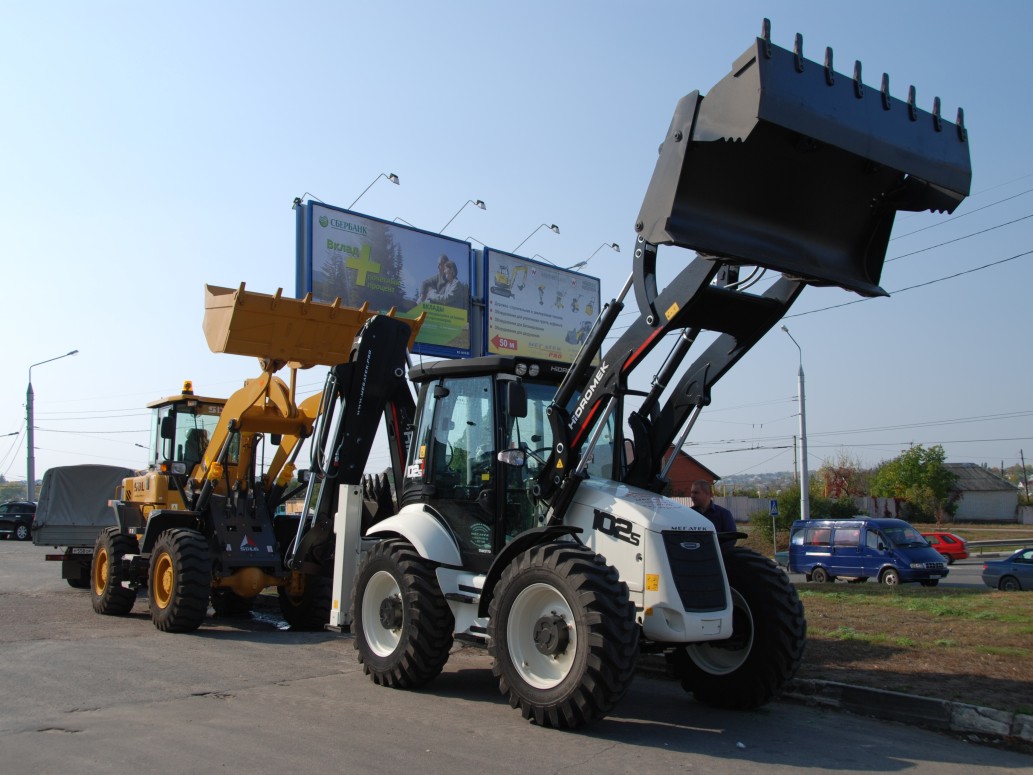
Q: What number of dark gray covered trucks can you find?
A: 1